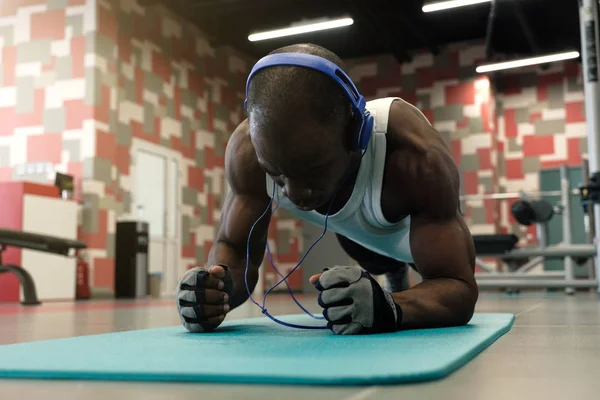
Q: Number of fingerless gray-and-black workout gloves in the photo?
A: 2